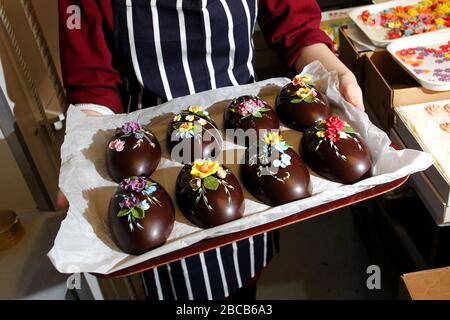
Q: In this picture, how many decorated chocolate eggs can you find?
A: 8